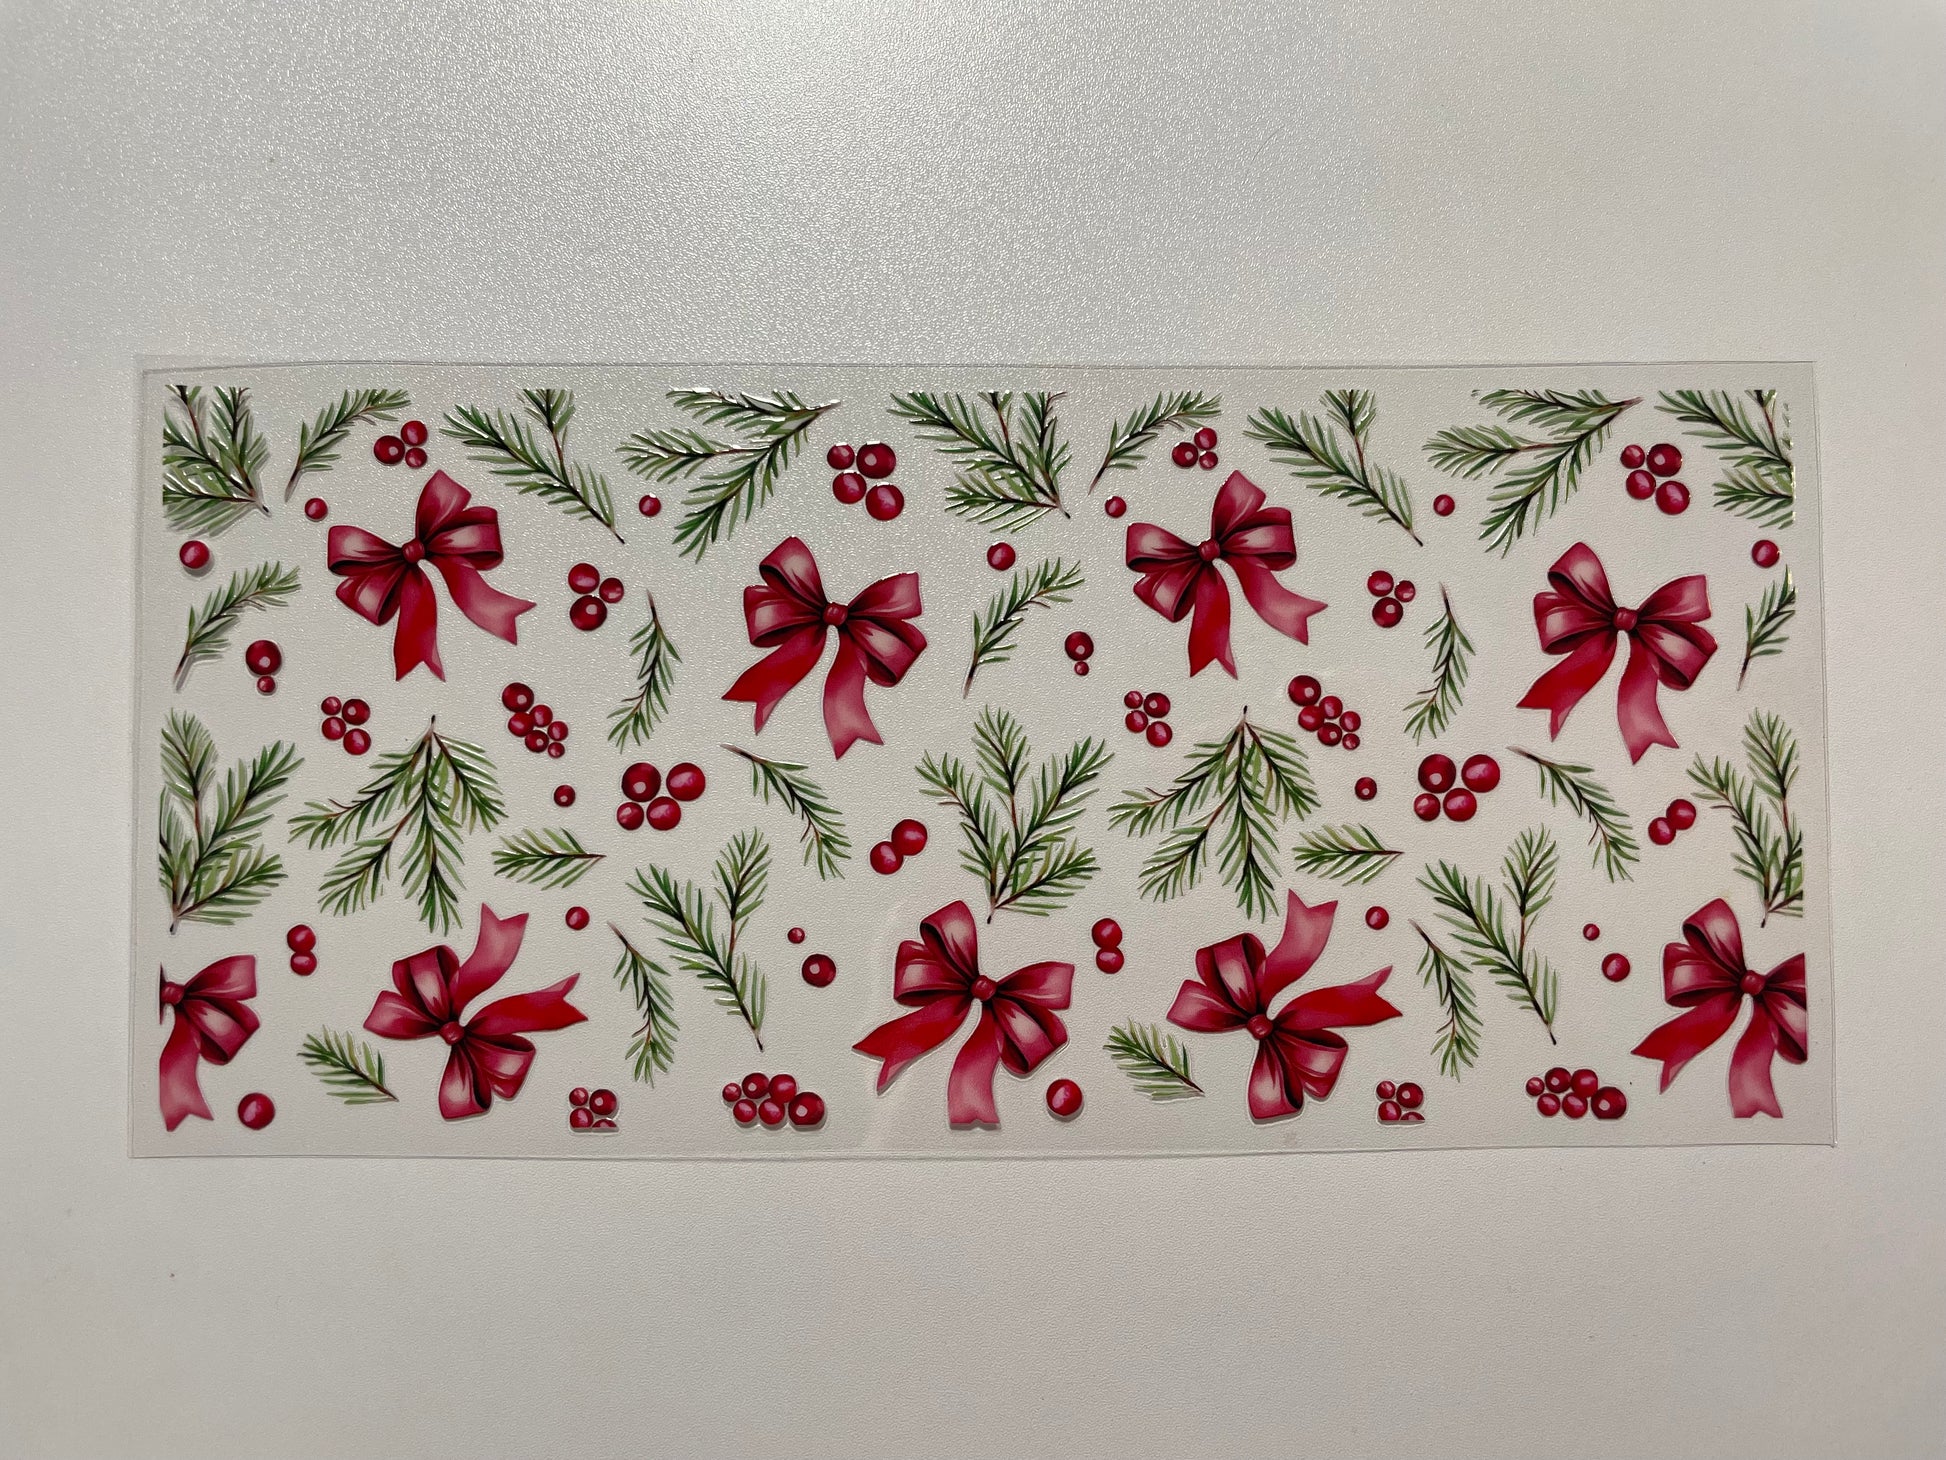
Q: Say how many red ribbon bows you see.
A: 9